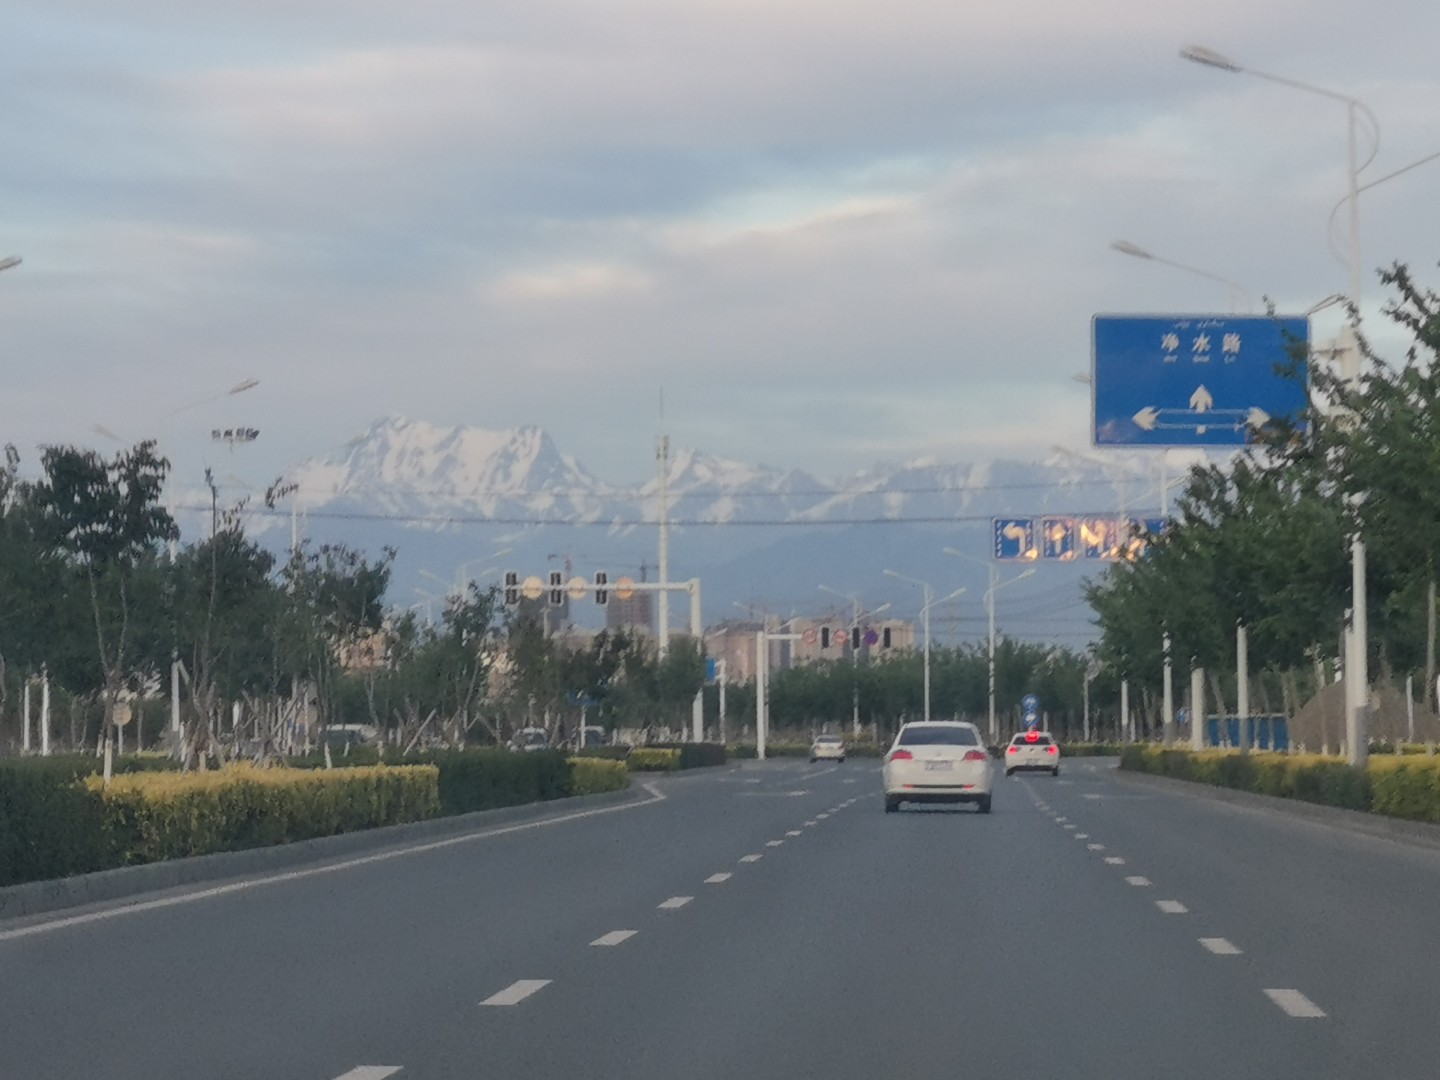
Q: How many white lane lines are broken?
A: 2